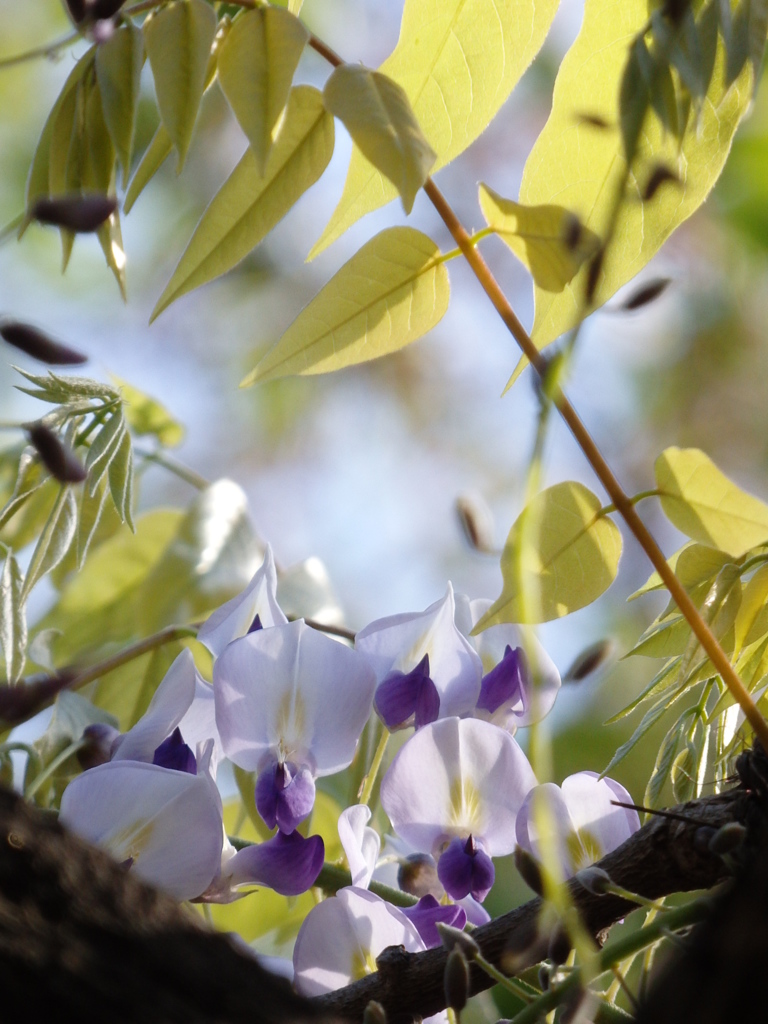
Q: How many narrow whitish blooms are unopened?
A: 1